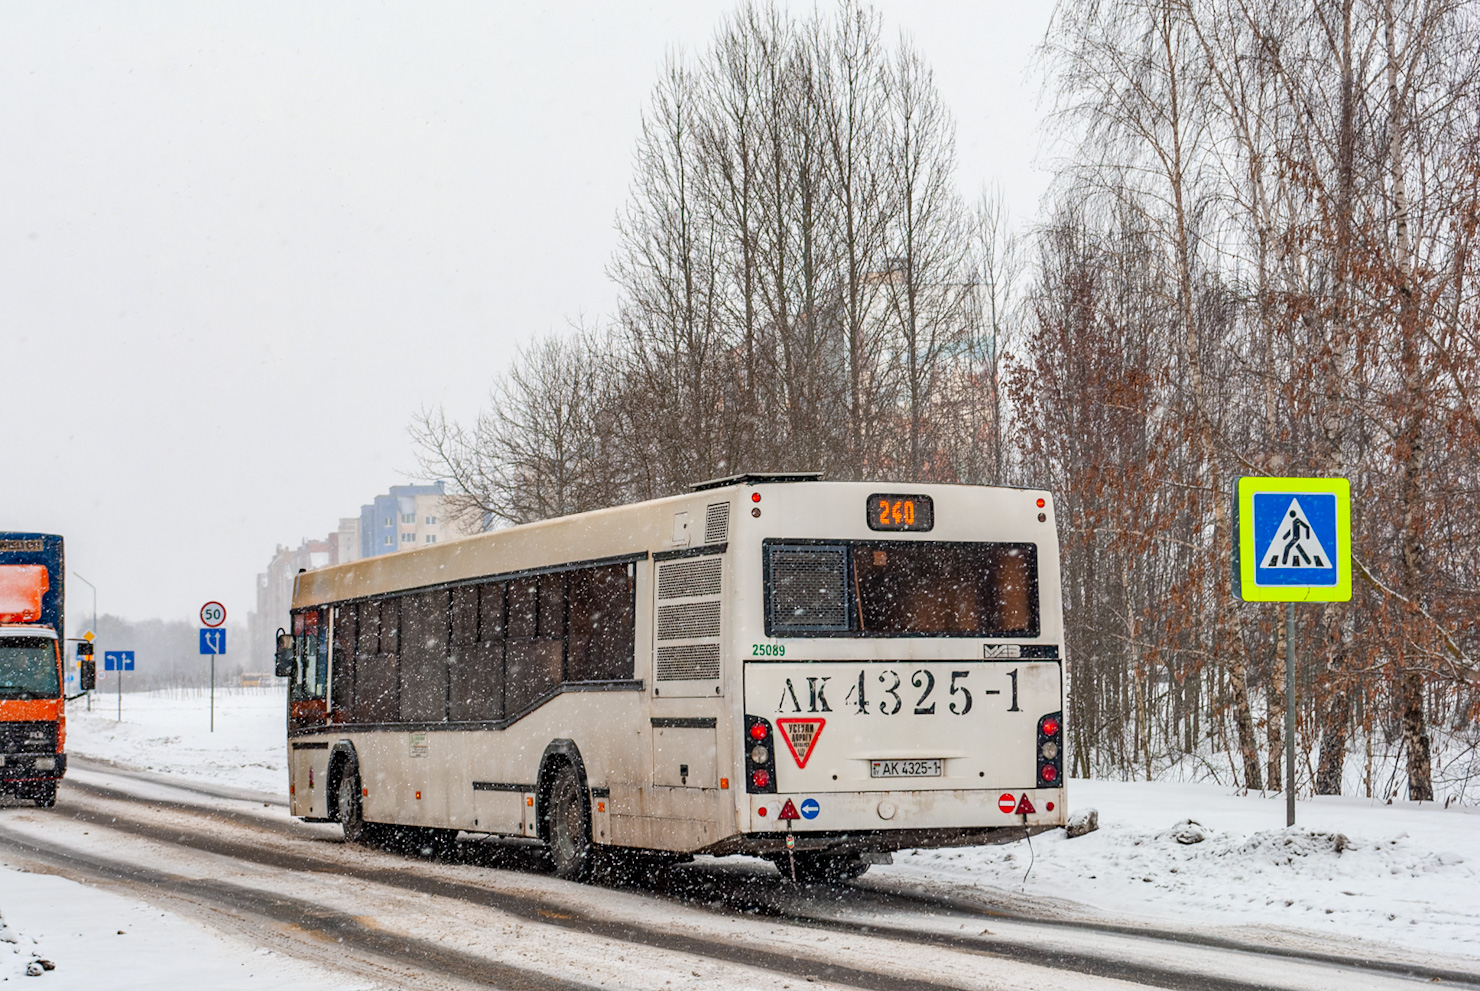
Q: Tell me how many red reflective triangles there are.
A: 2